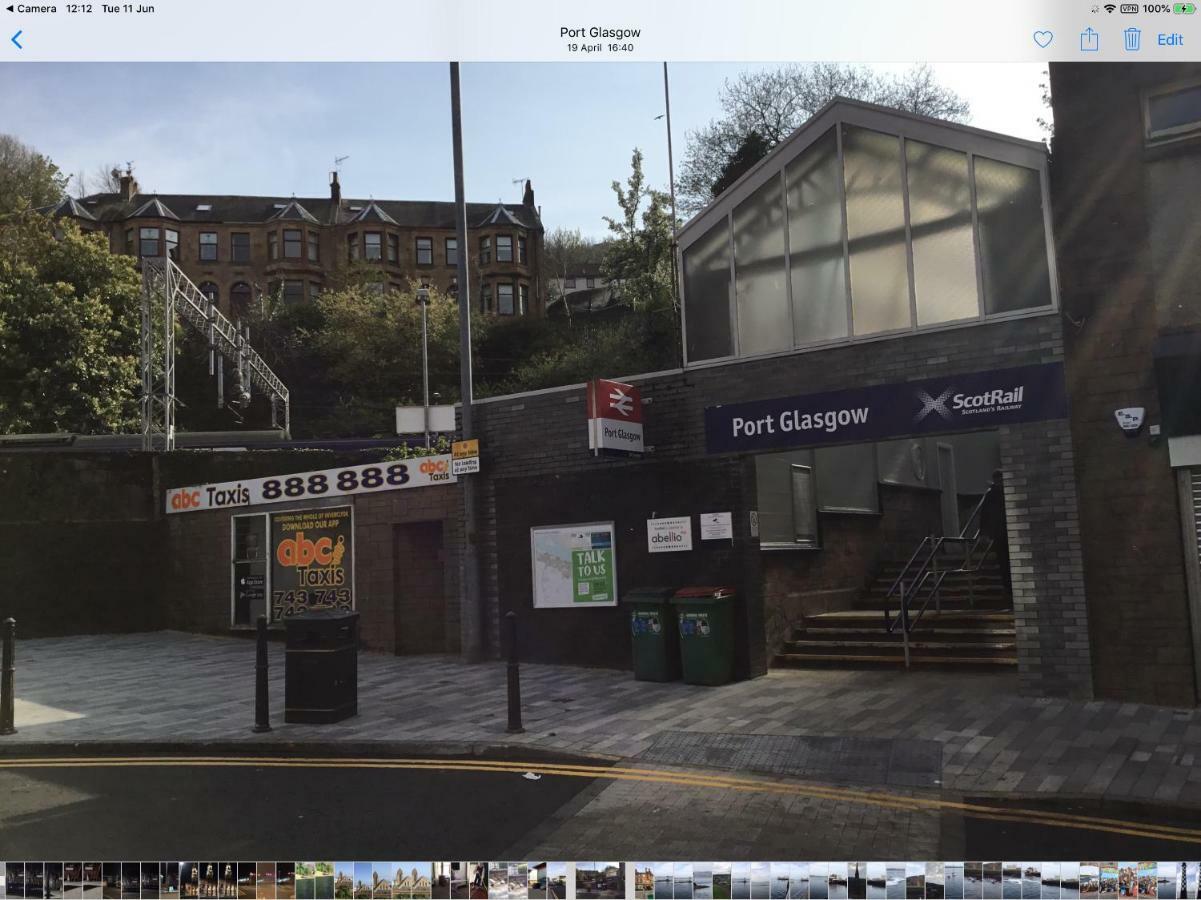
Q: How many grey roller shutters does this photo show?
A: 1